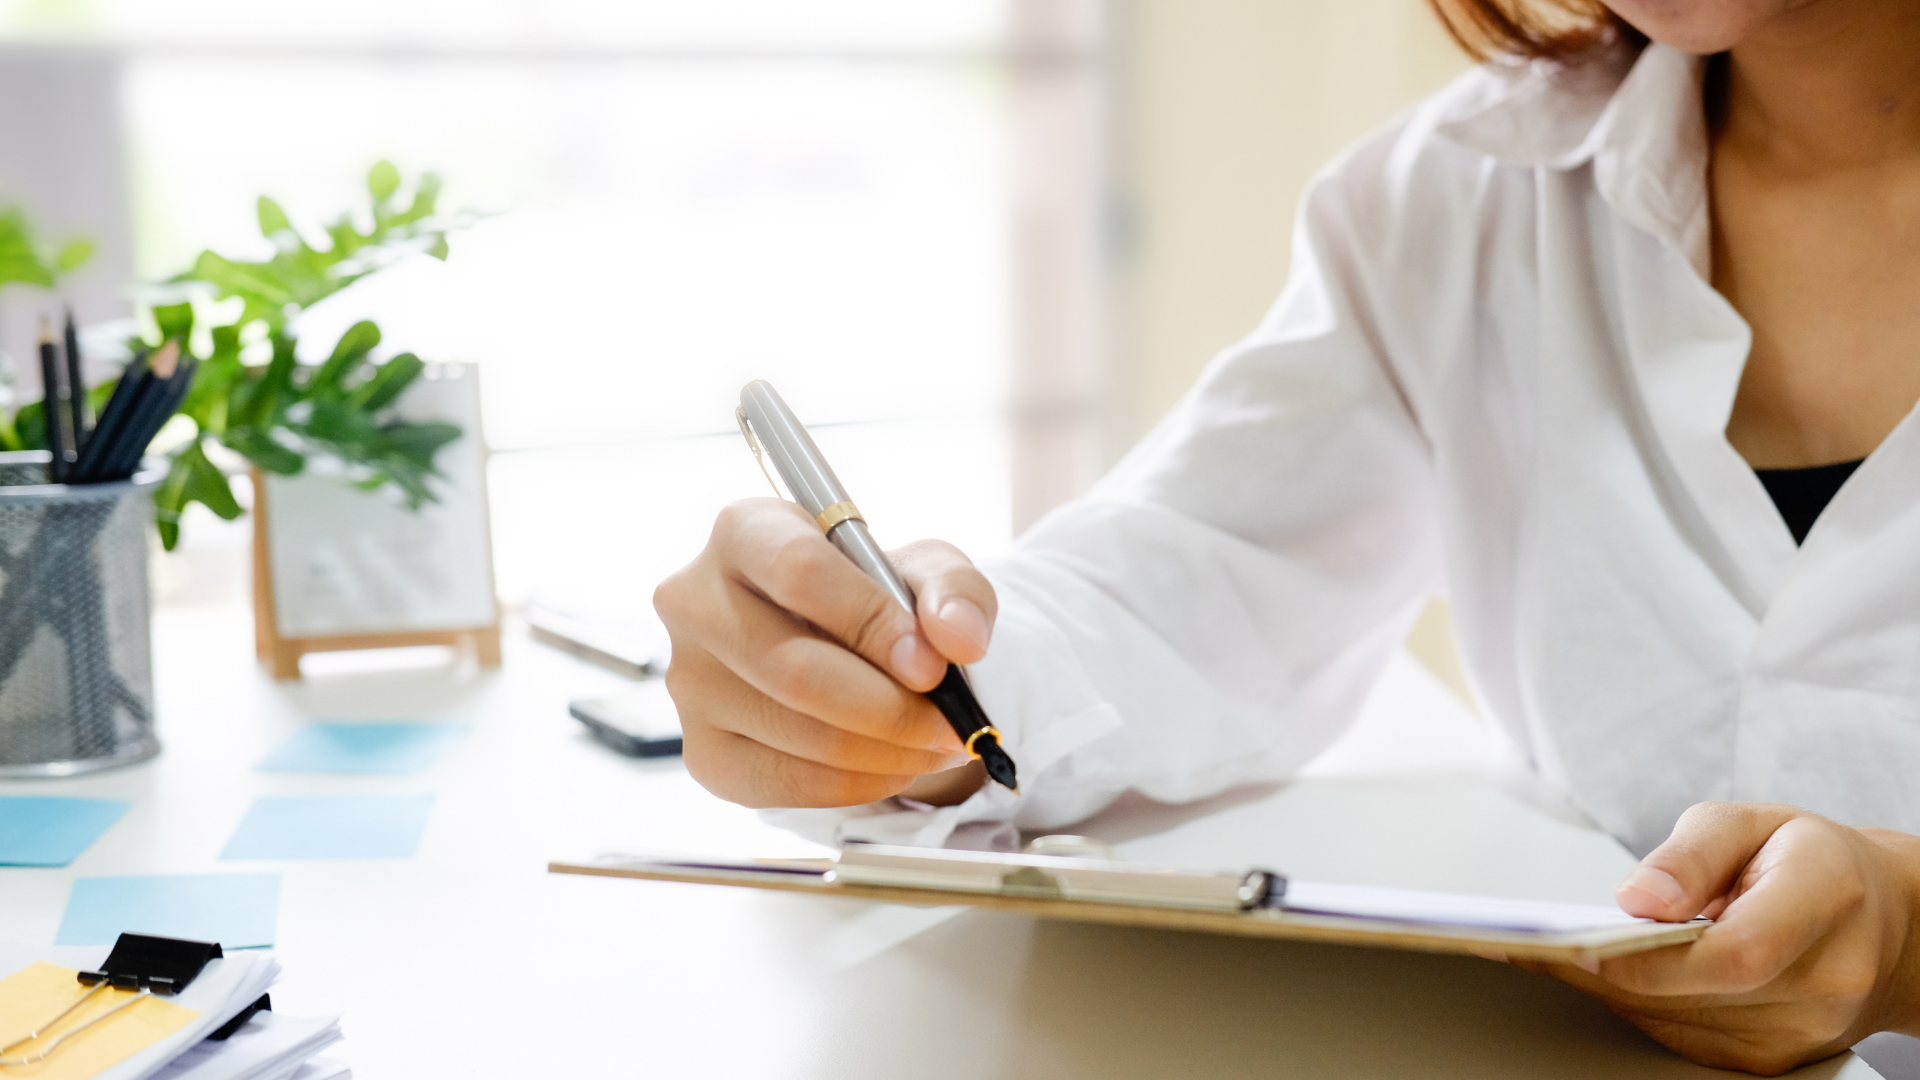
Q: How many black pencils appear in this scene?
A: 5